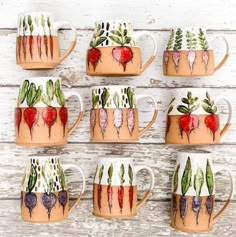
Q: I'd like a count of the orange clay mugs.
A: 9